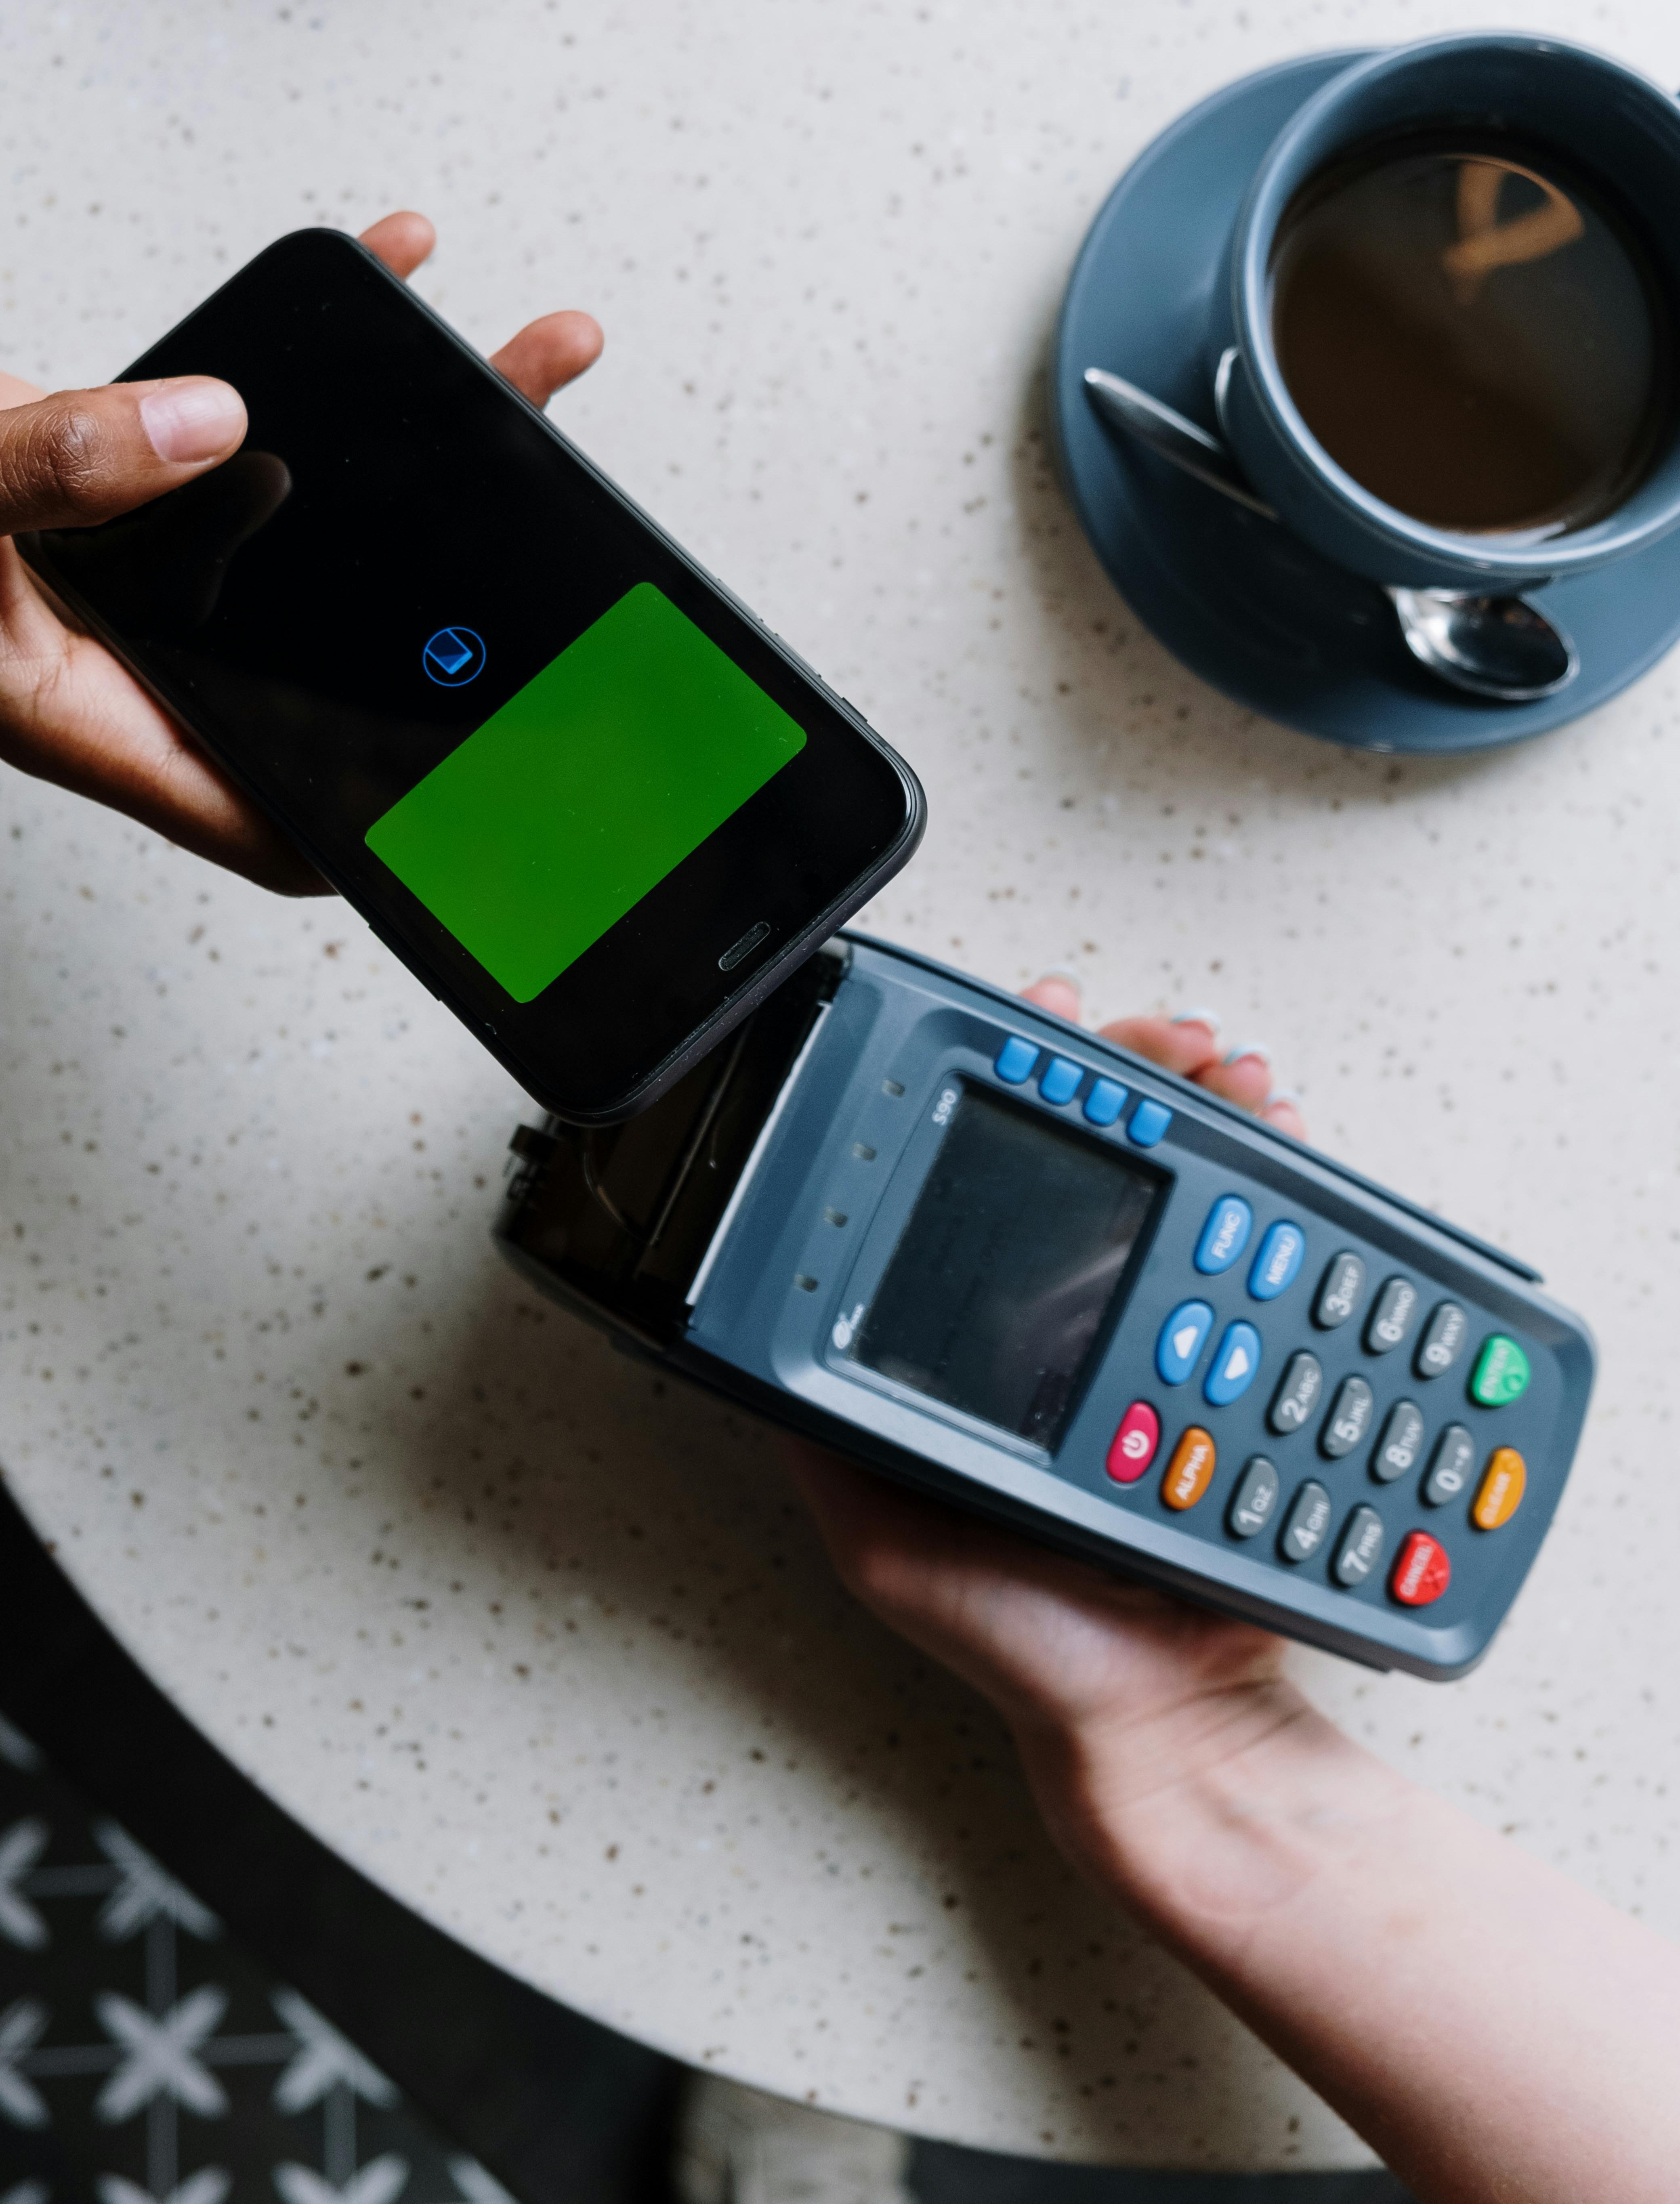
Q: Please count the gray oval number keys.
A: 10